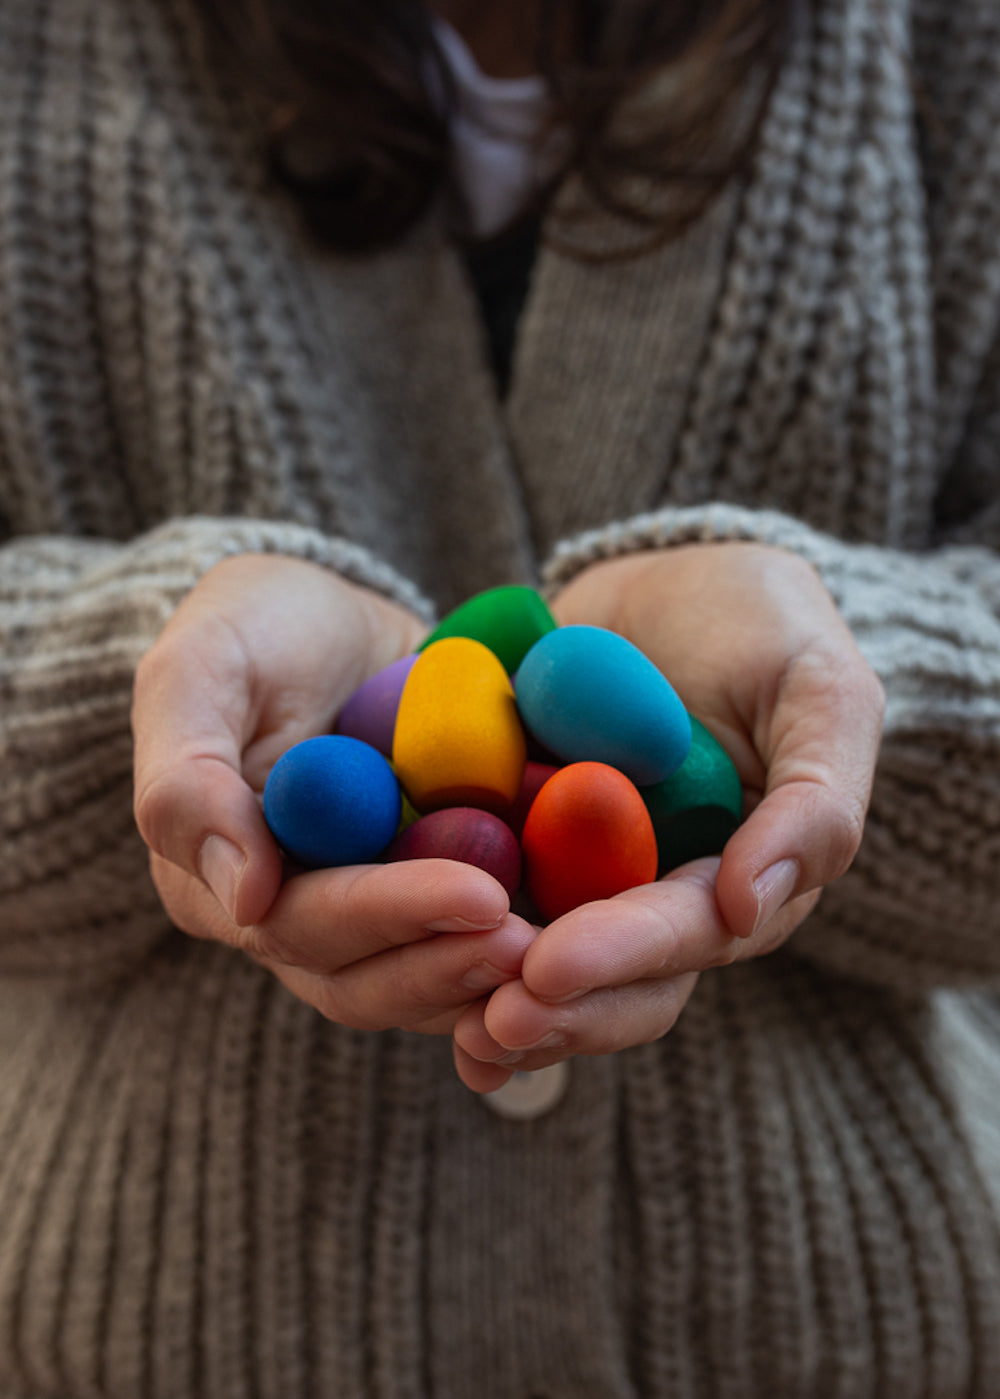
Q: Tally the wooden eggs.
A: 10